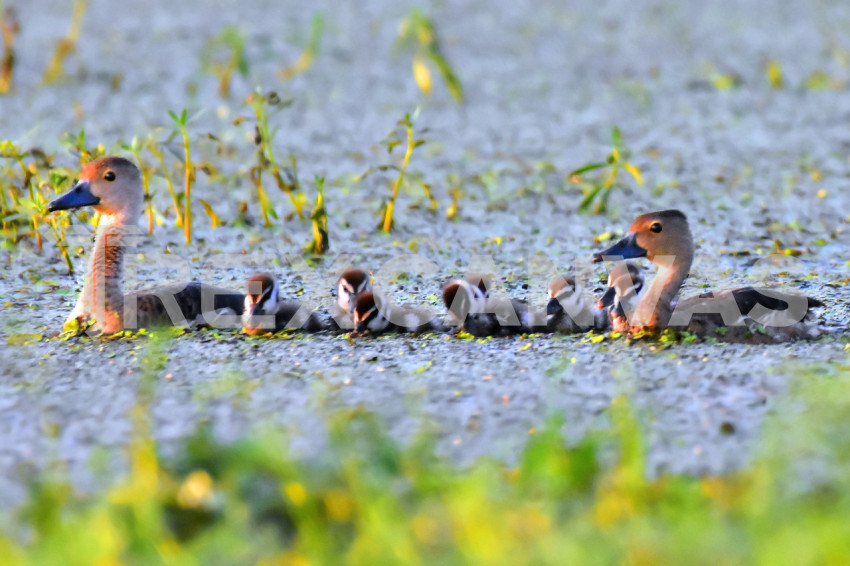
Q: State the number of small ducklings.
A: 8